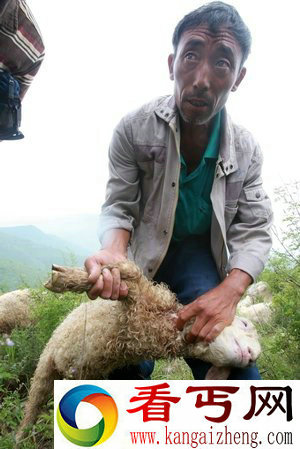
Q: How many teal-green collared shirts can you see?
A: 1